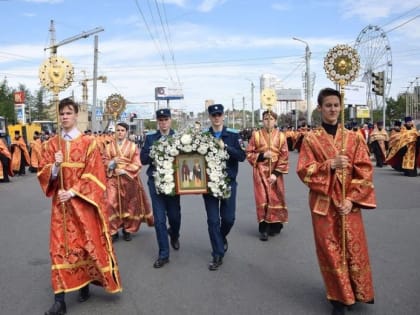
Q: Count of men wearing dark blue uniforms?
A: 2